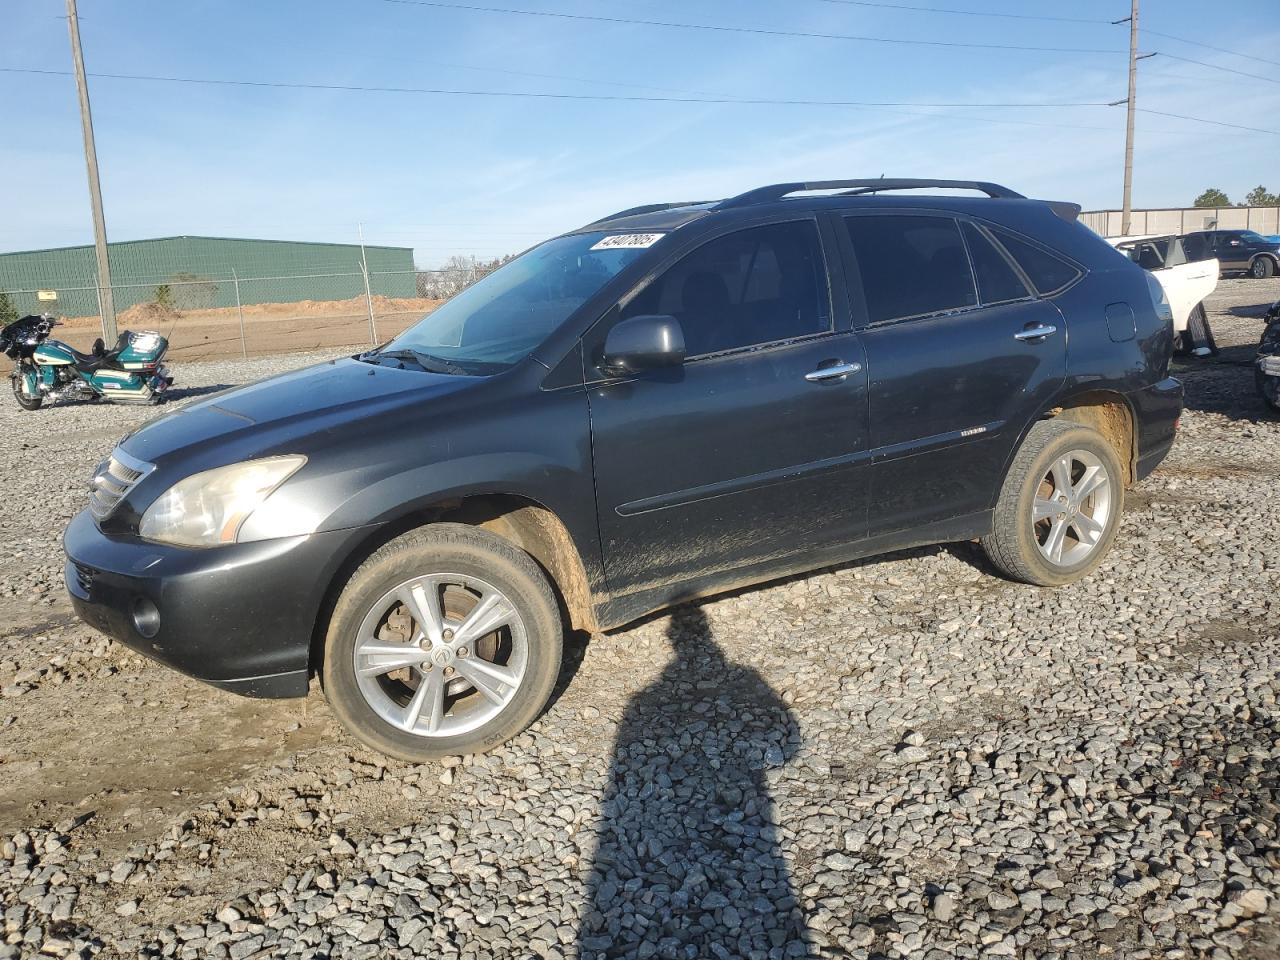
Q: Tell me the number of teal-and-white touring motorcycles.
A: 1